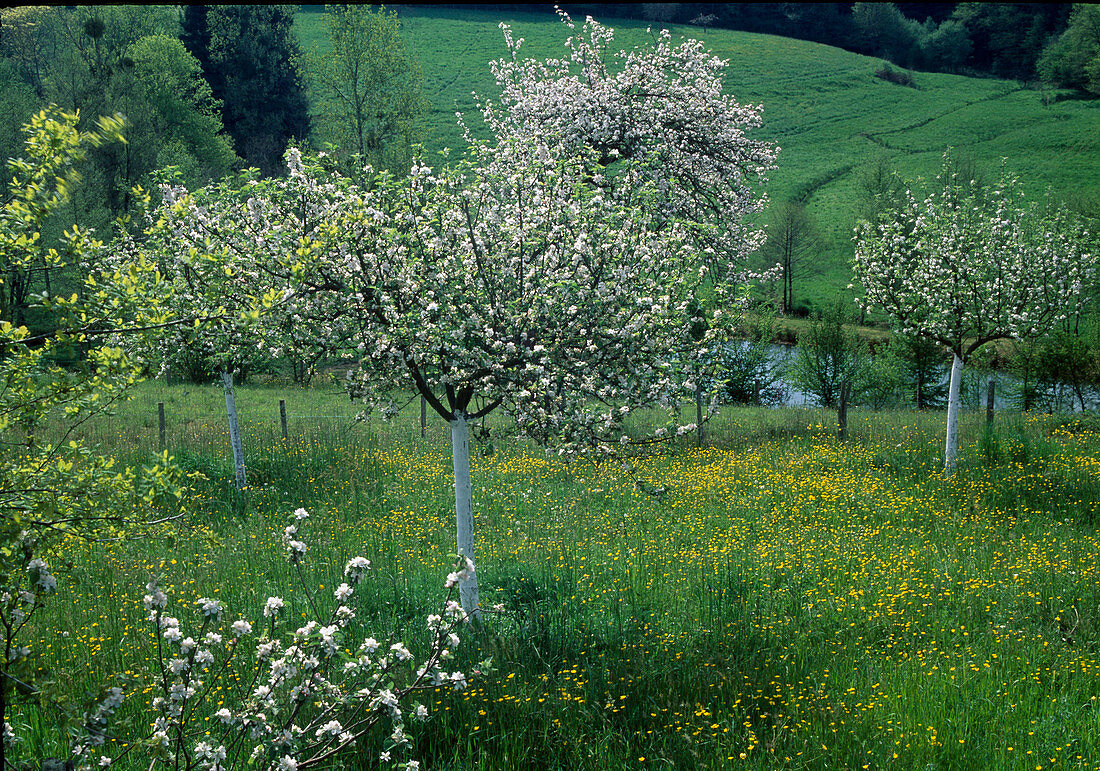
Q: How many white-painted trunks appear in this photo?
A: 3